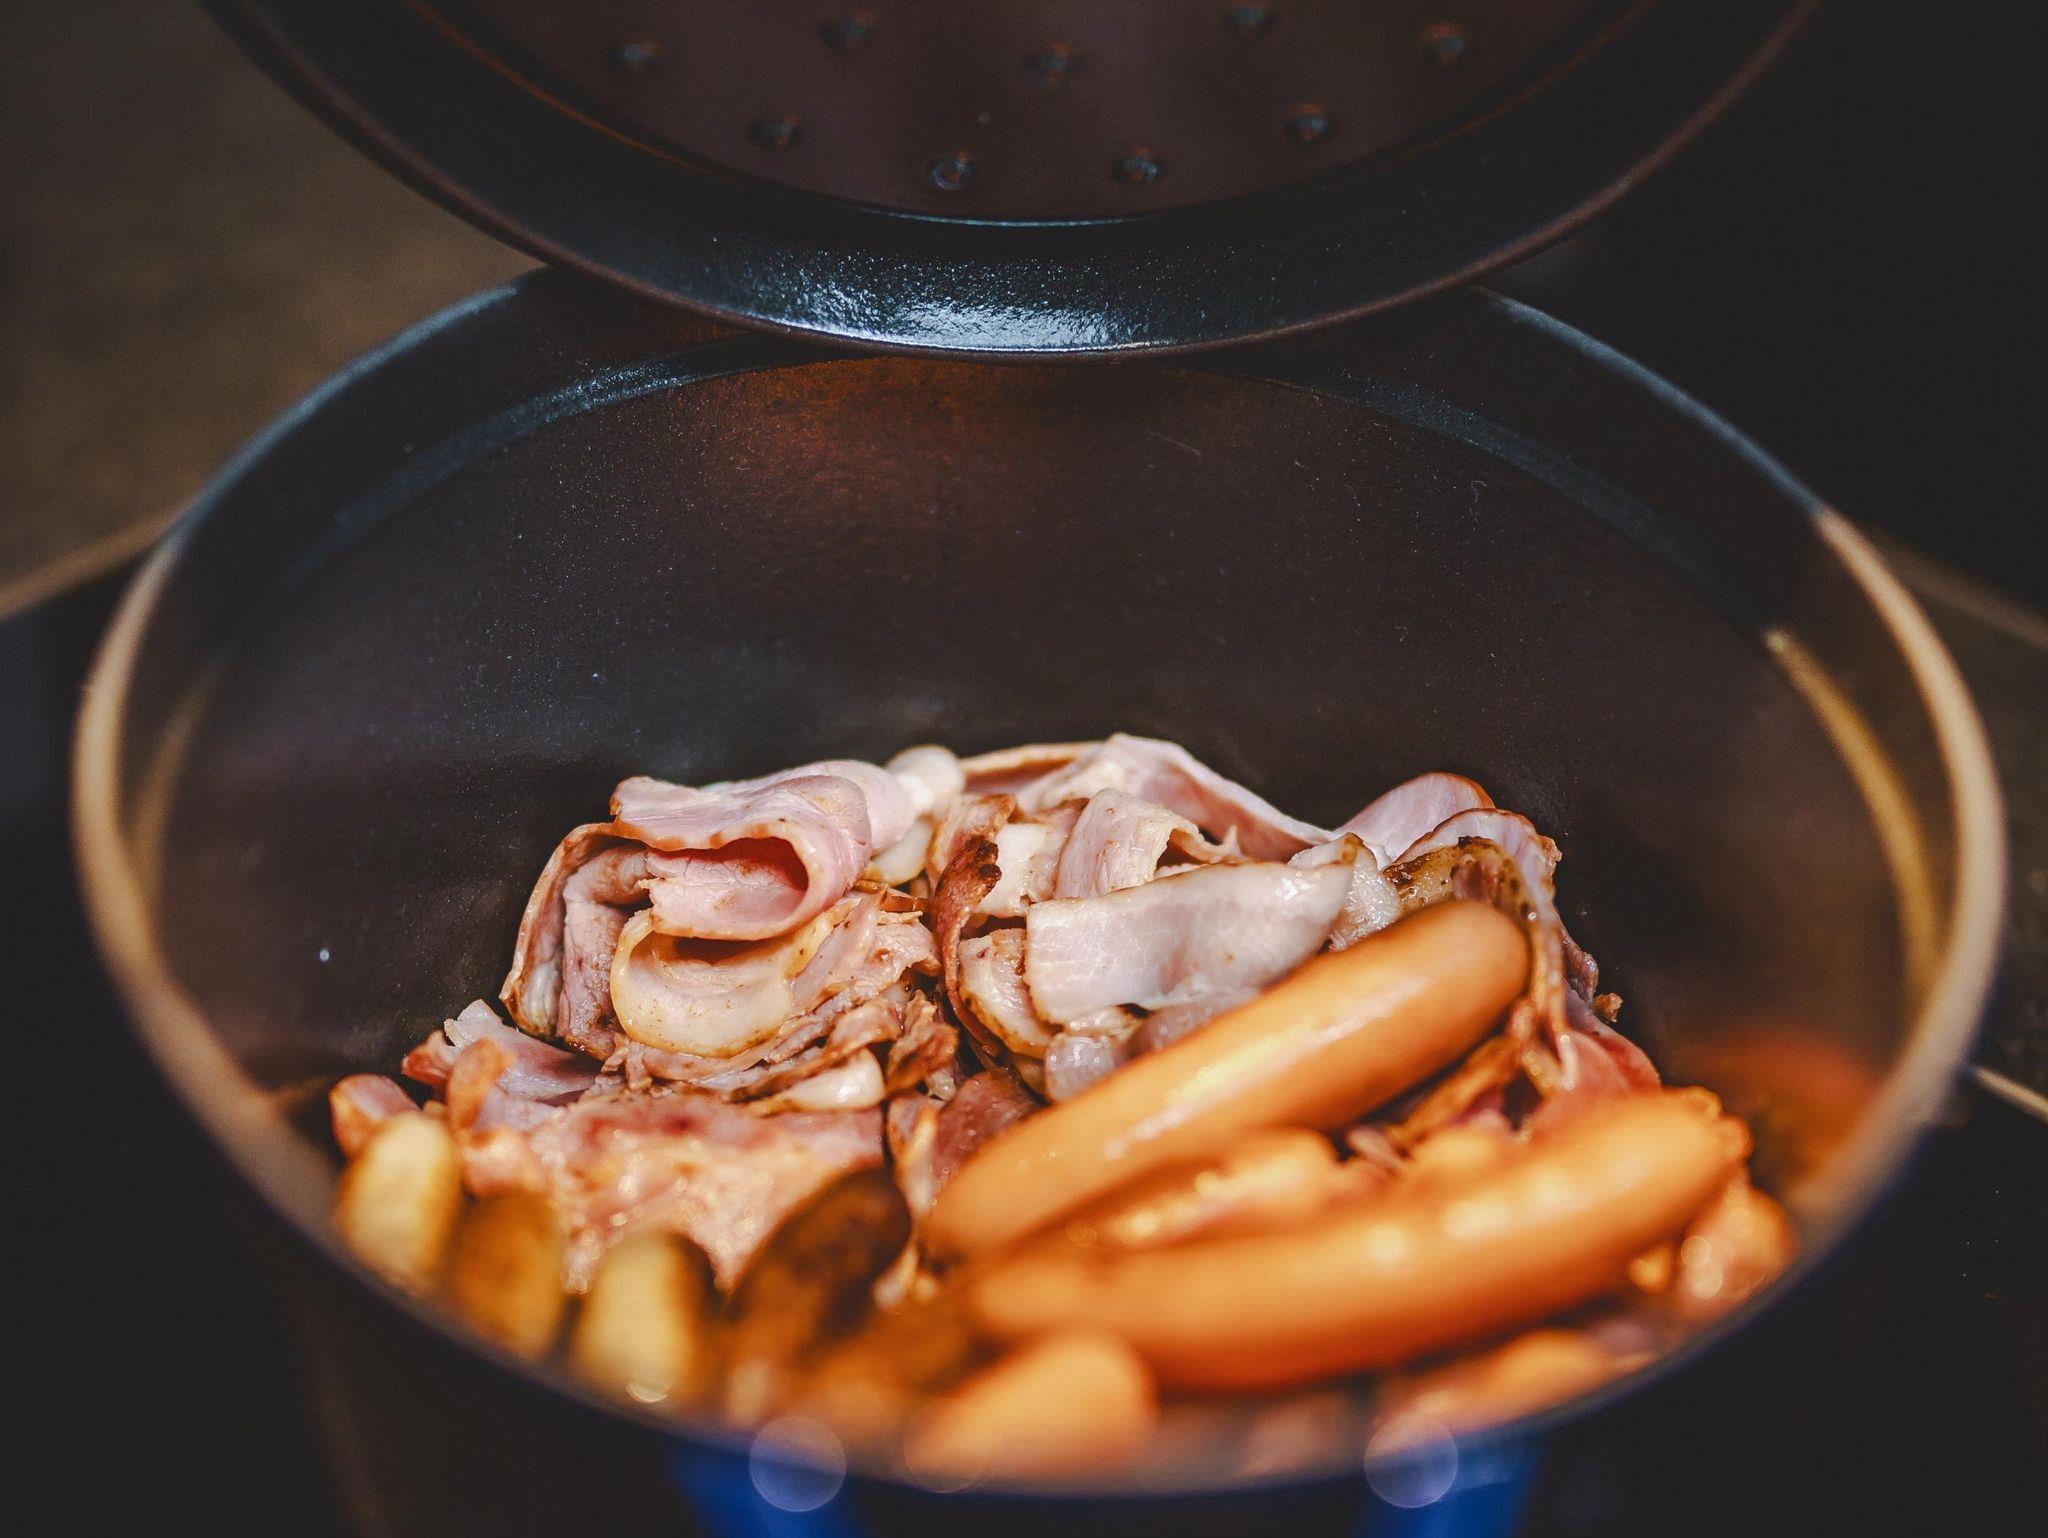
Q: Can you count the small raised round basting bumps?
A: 9